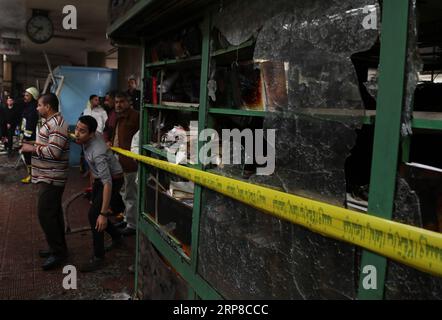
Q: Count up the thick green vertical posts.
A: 3